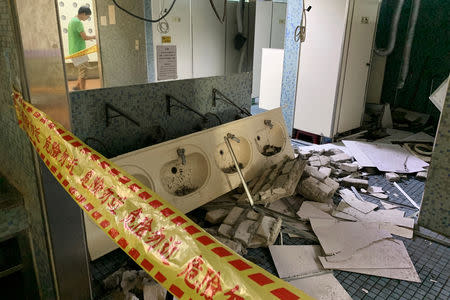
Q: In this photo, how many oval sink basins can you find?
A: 4